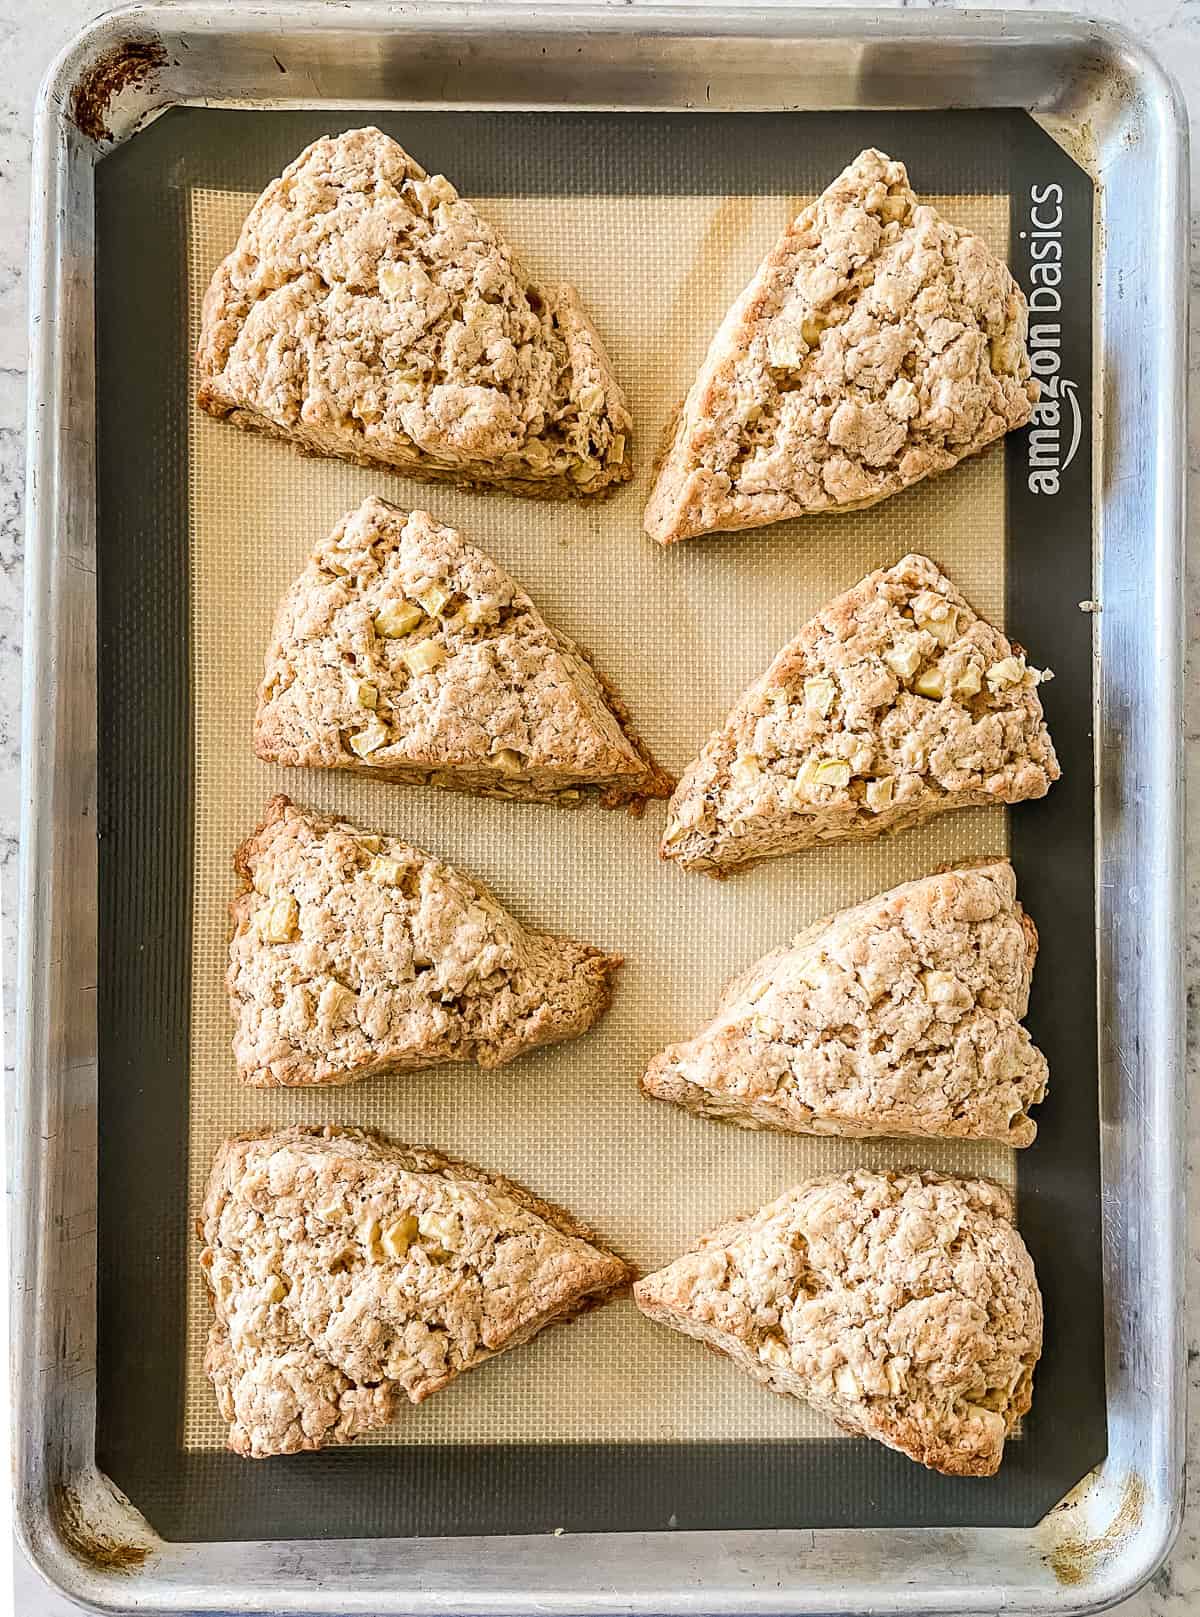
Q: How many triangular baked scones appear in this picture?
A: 8